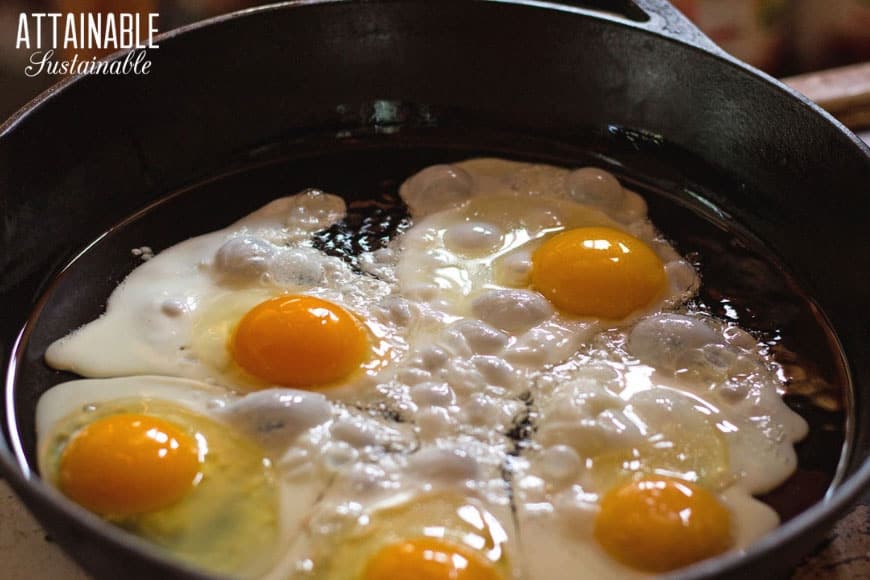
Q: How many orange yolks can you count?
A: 5